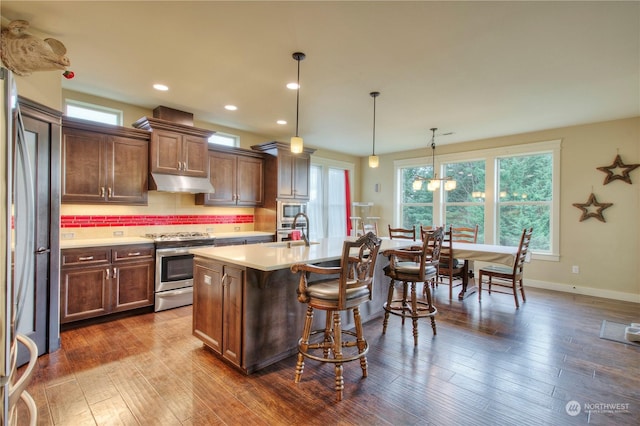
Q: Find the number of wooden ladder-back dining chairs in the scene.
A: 6